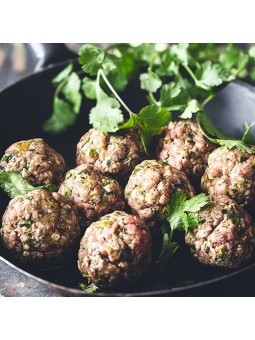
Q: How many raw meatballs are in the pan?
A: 9